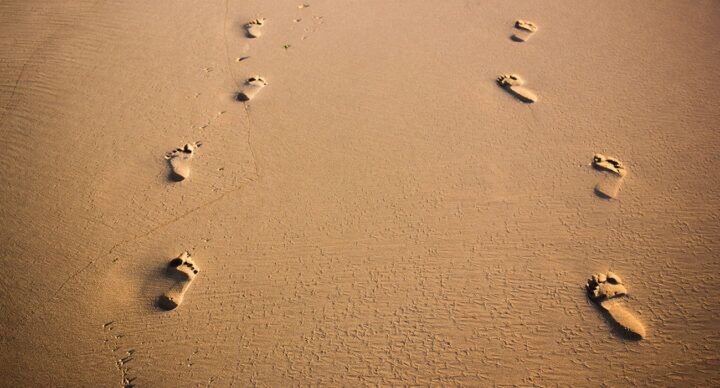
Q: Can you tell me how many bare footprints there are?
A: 8